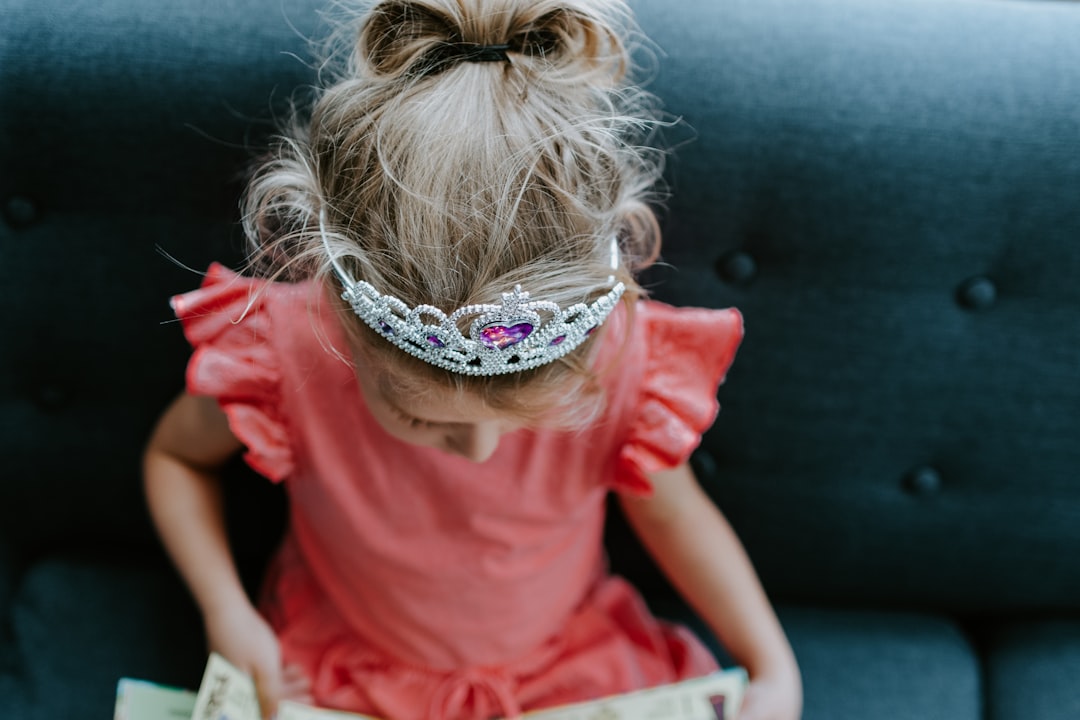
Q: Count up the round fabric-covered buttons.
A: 6